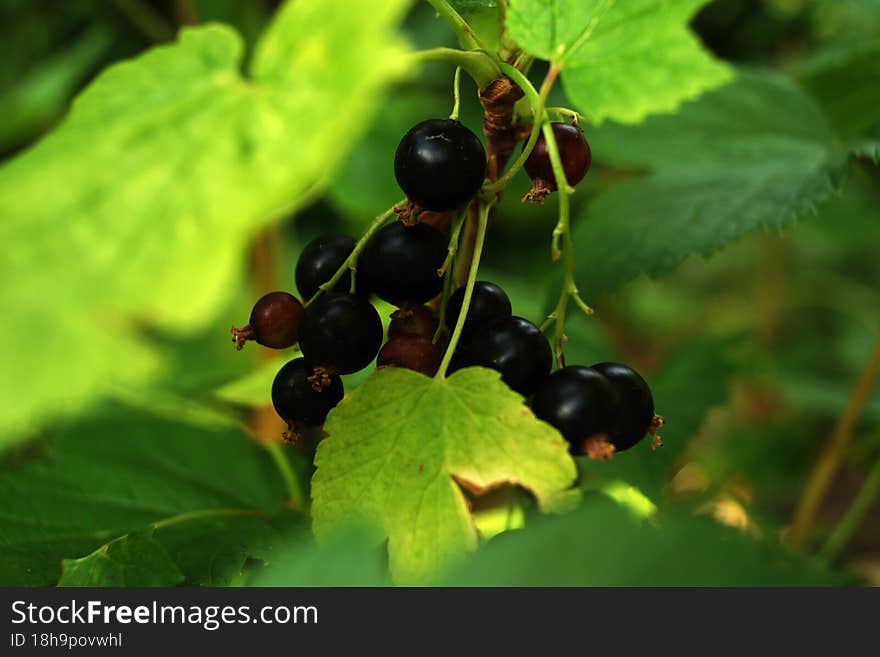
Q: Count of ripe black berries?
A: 9